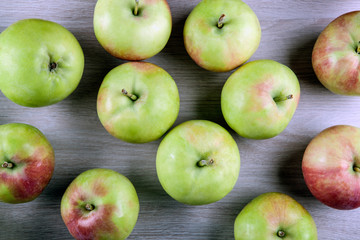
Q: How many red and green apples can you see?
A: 11